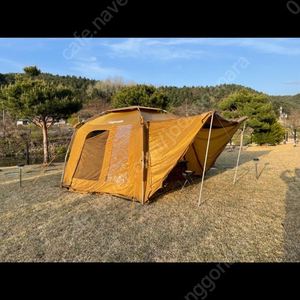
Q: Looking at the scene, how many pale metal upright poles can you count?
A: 2